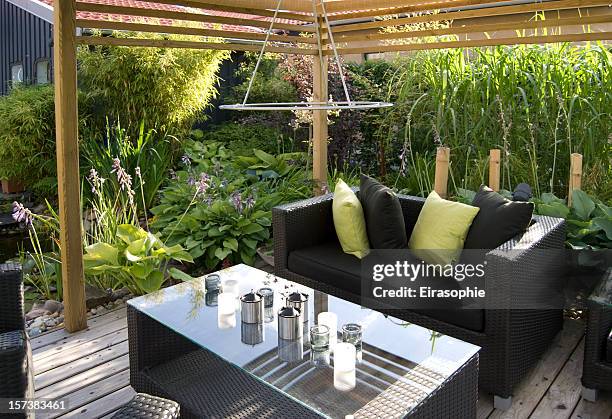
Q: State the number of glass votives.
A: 4